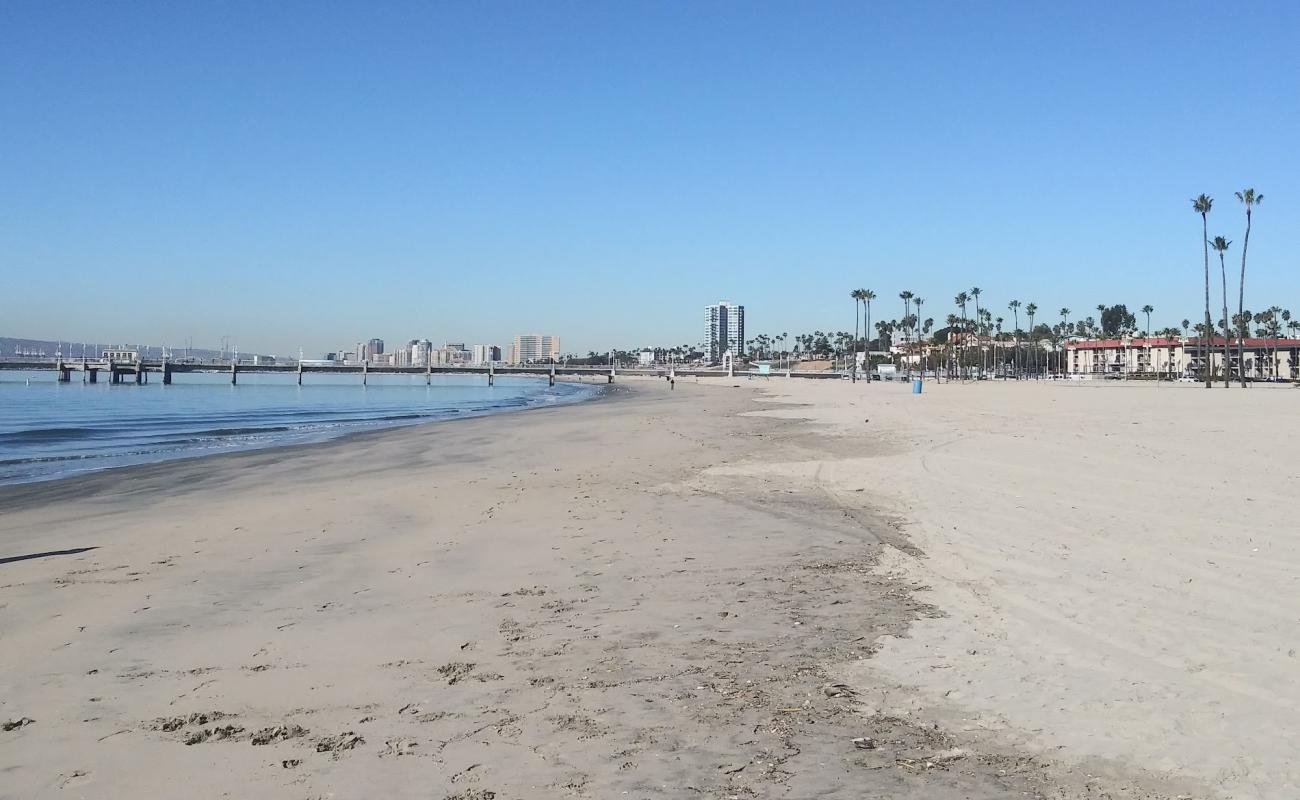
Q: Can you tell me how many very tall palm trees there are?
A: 3